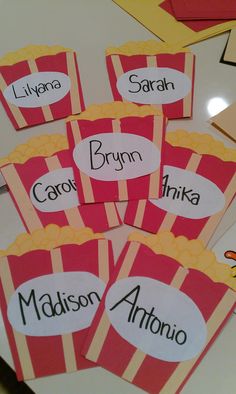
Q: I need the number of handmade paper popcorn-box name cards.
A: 7